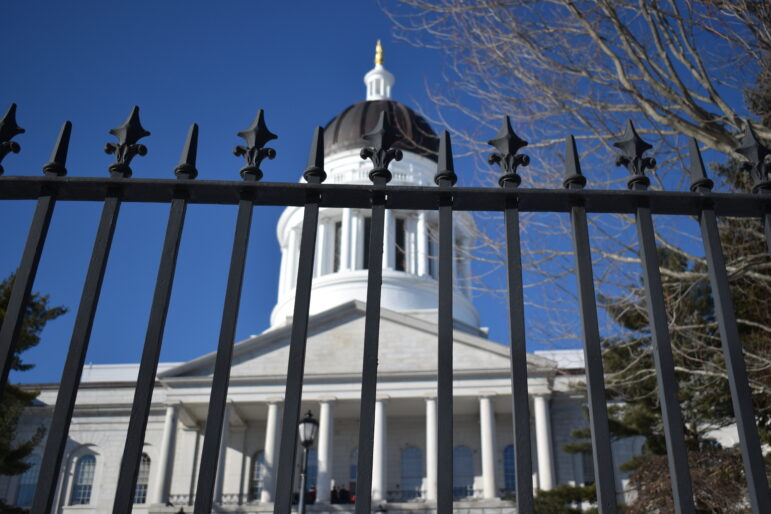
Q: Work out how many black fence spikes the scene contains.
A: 13